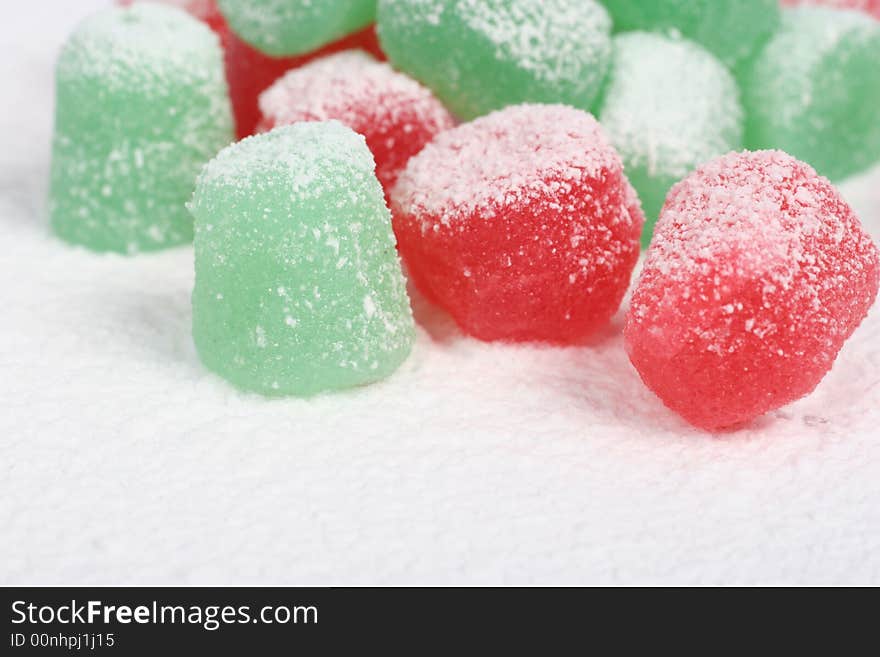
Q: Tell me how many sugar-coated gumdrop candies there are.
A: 12